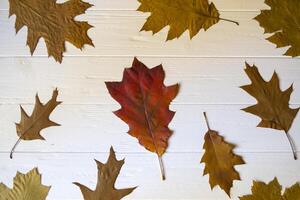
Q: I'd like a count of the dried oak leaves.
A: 10